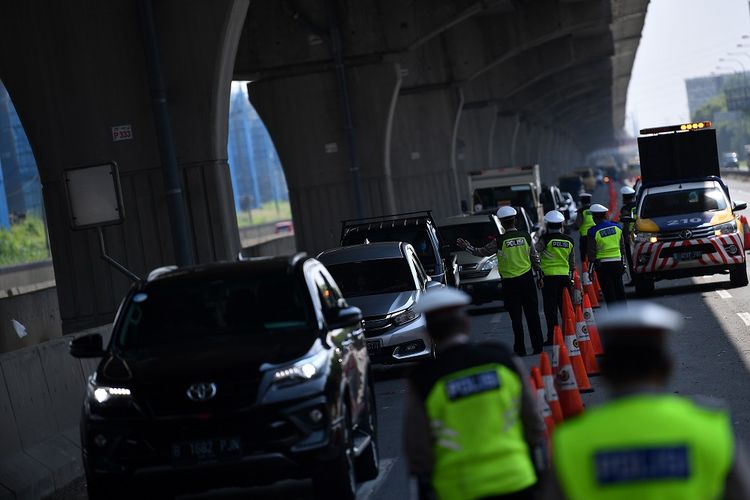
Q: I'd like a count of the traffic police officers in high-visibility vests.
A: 7